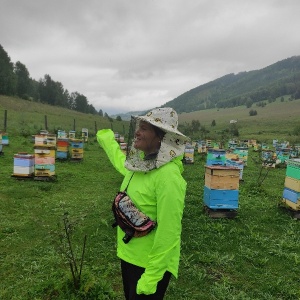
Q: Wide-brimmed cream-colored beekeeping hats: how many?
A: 1